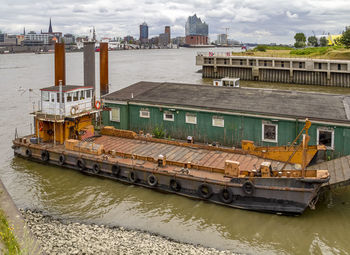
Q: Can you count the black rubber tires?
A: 12